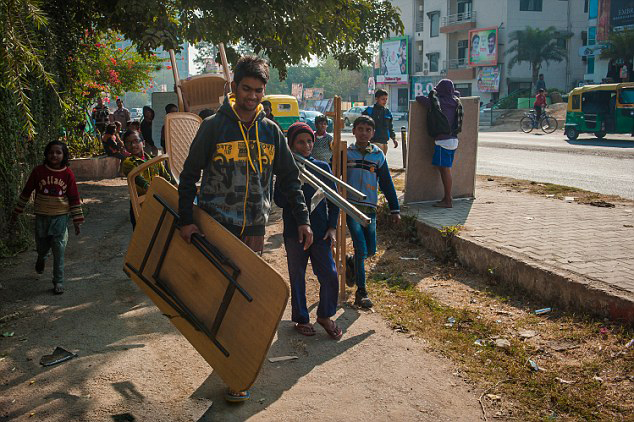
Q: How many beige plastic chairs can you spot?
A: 2